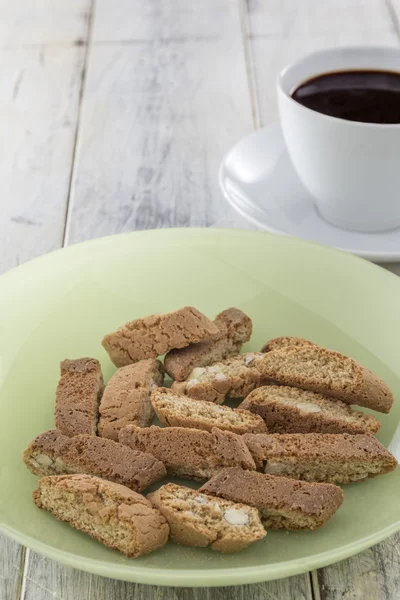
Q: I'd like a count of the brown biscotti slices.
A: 15